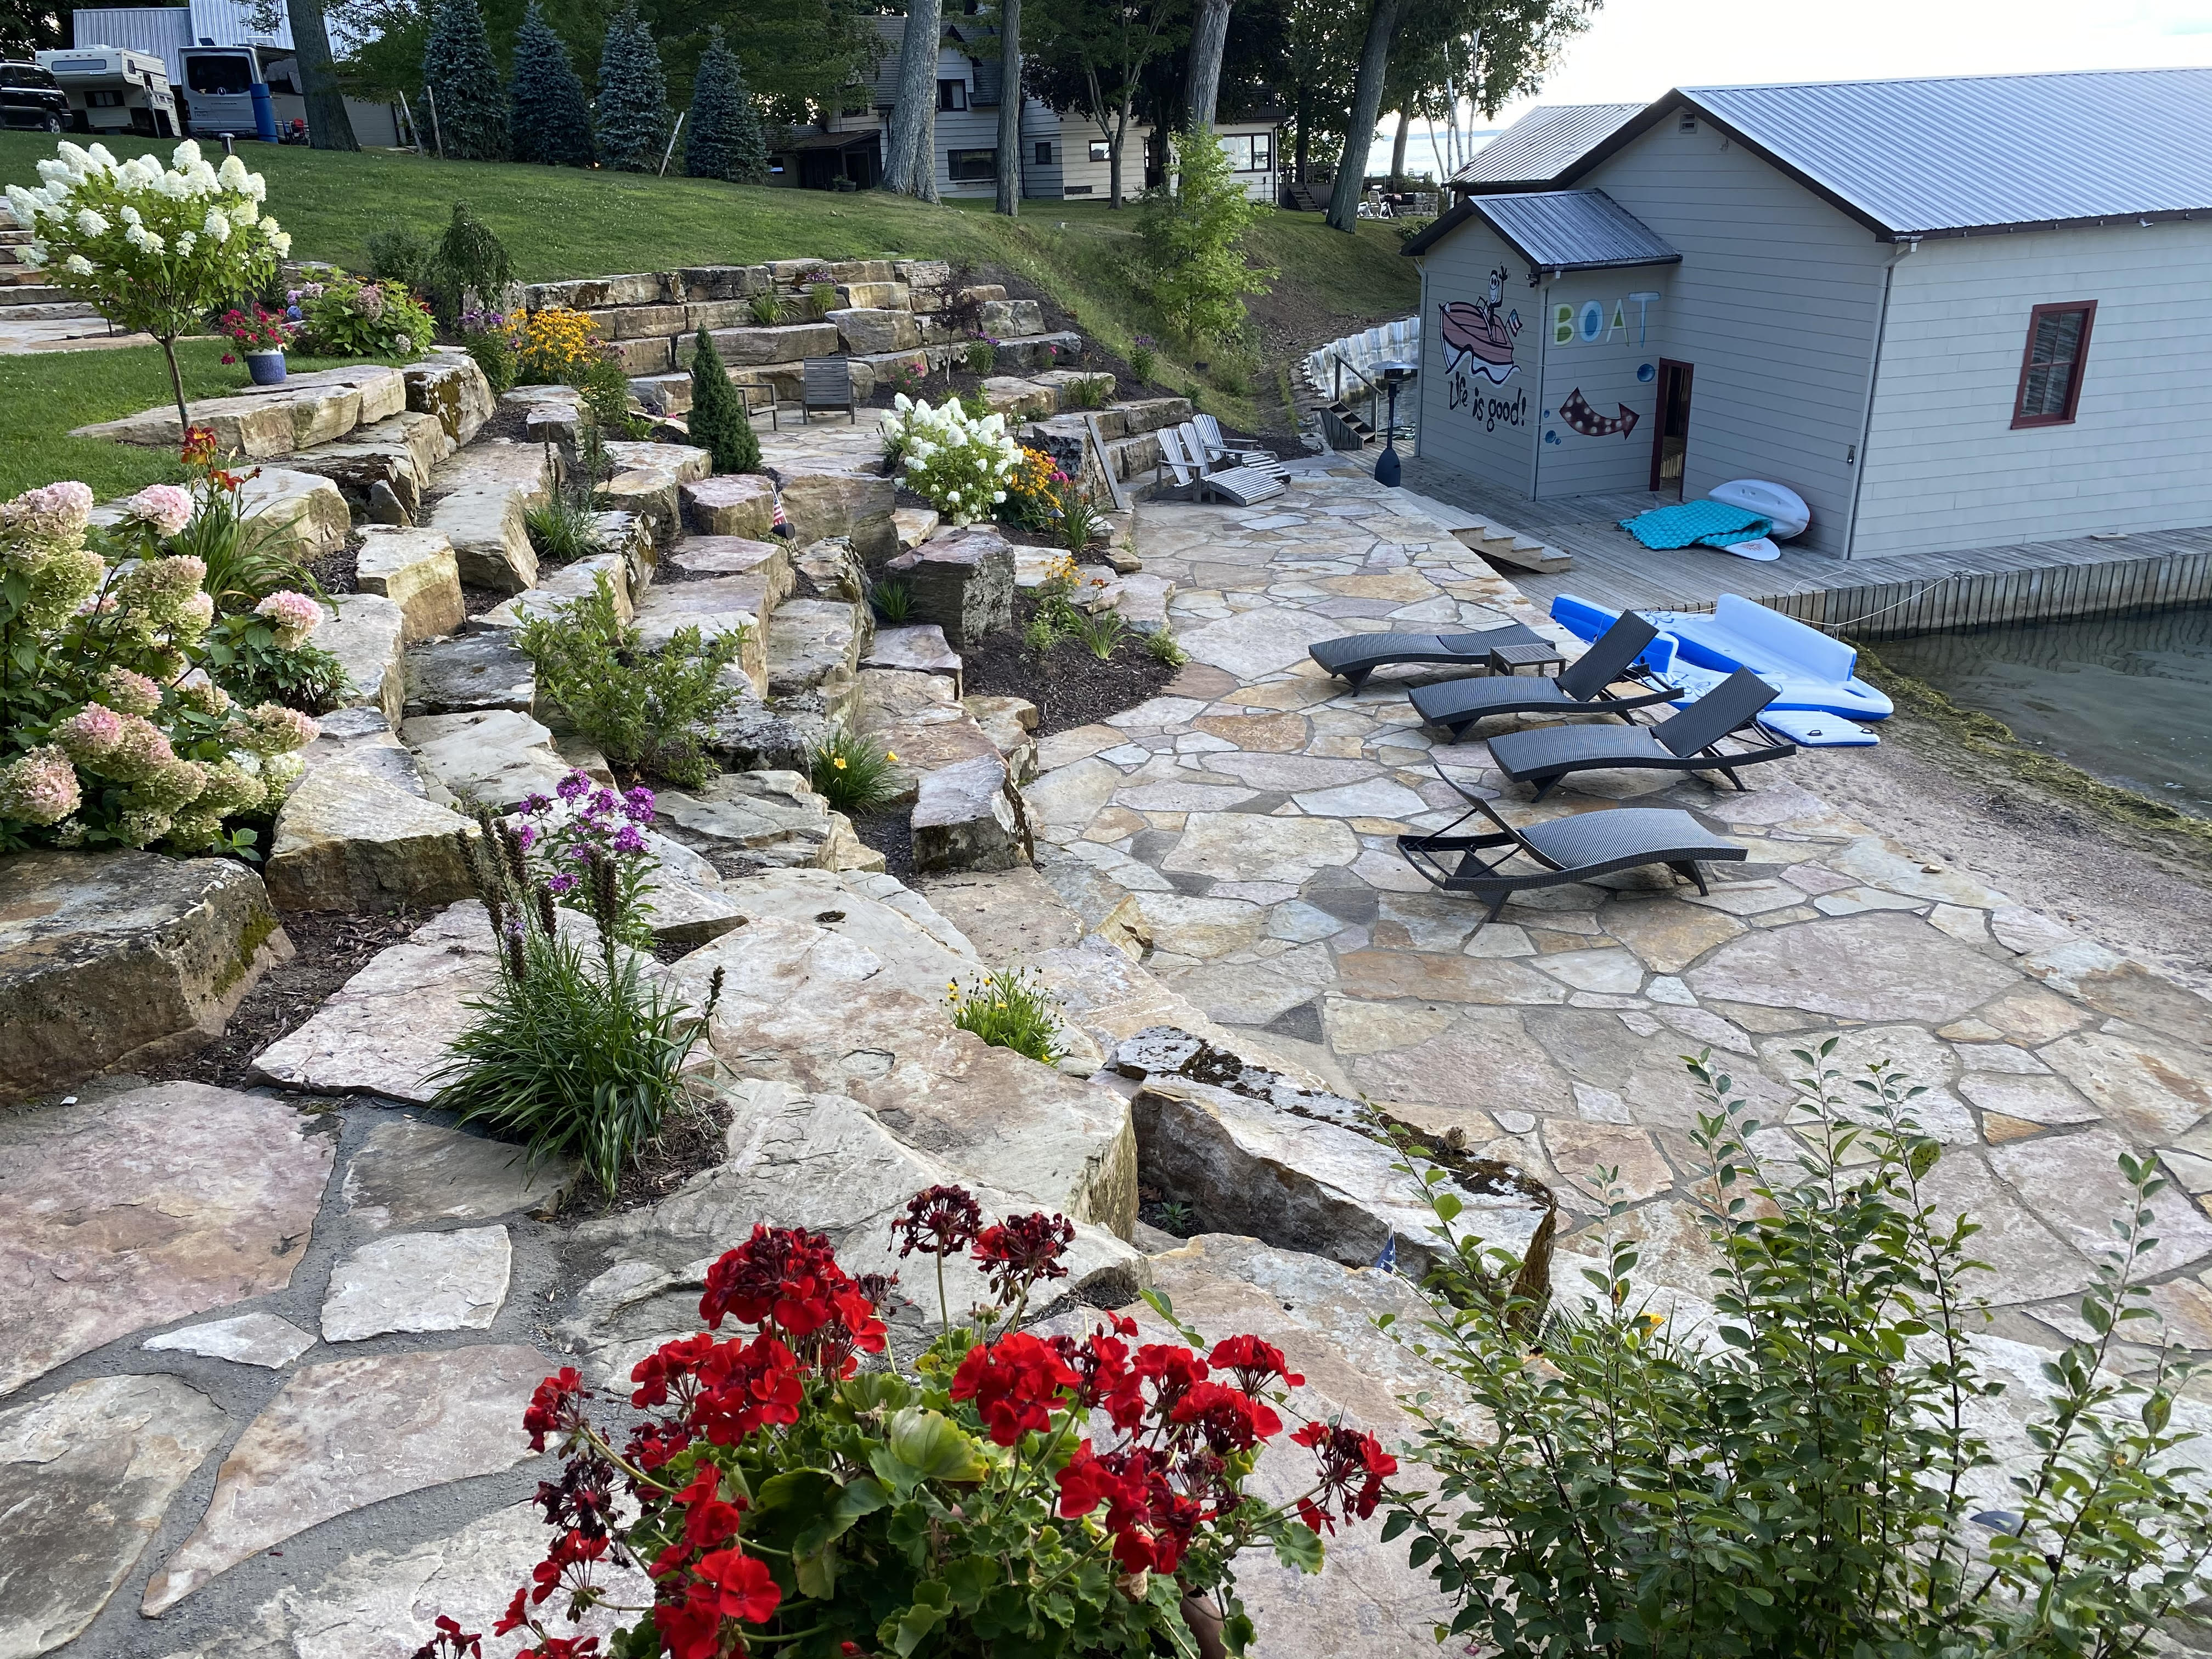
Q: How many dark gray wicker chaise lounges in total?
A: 4